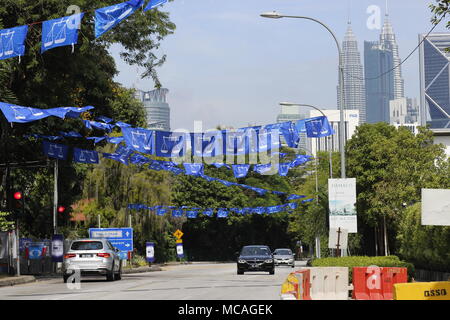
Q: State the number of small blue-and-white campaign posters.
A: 3